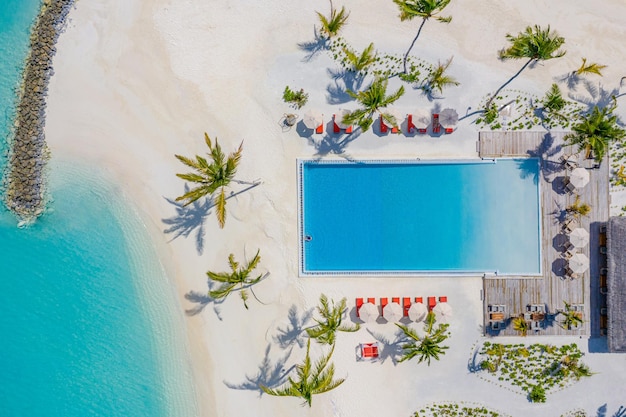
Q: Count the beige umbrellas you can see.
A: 12